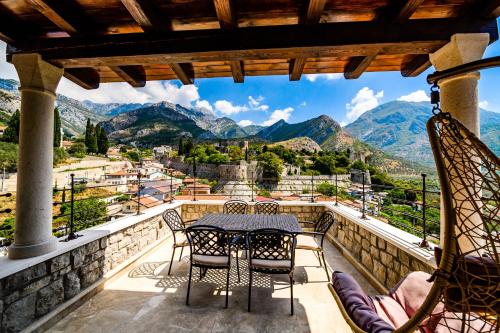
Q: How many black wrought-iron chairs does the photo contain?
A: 6